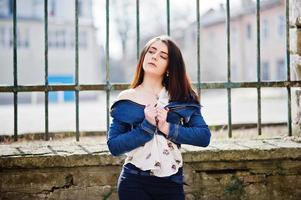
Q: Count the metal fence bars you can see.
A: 10